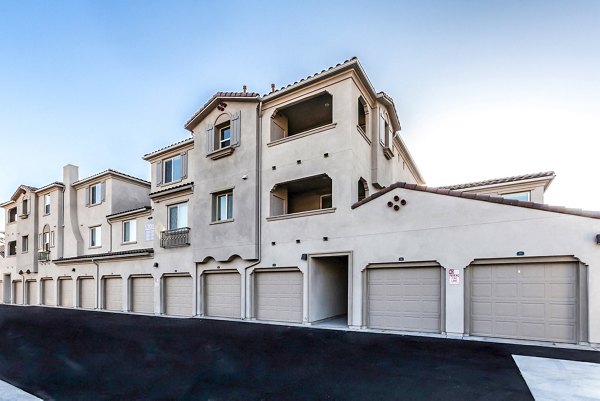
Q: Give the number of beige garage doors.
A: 12